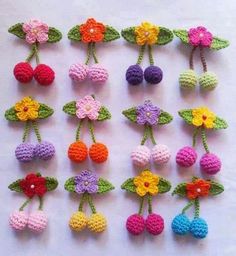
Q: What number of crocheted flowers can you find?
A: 12